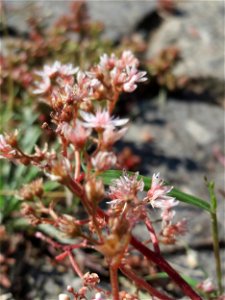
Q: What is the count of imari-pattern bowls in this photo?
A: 0